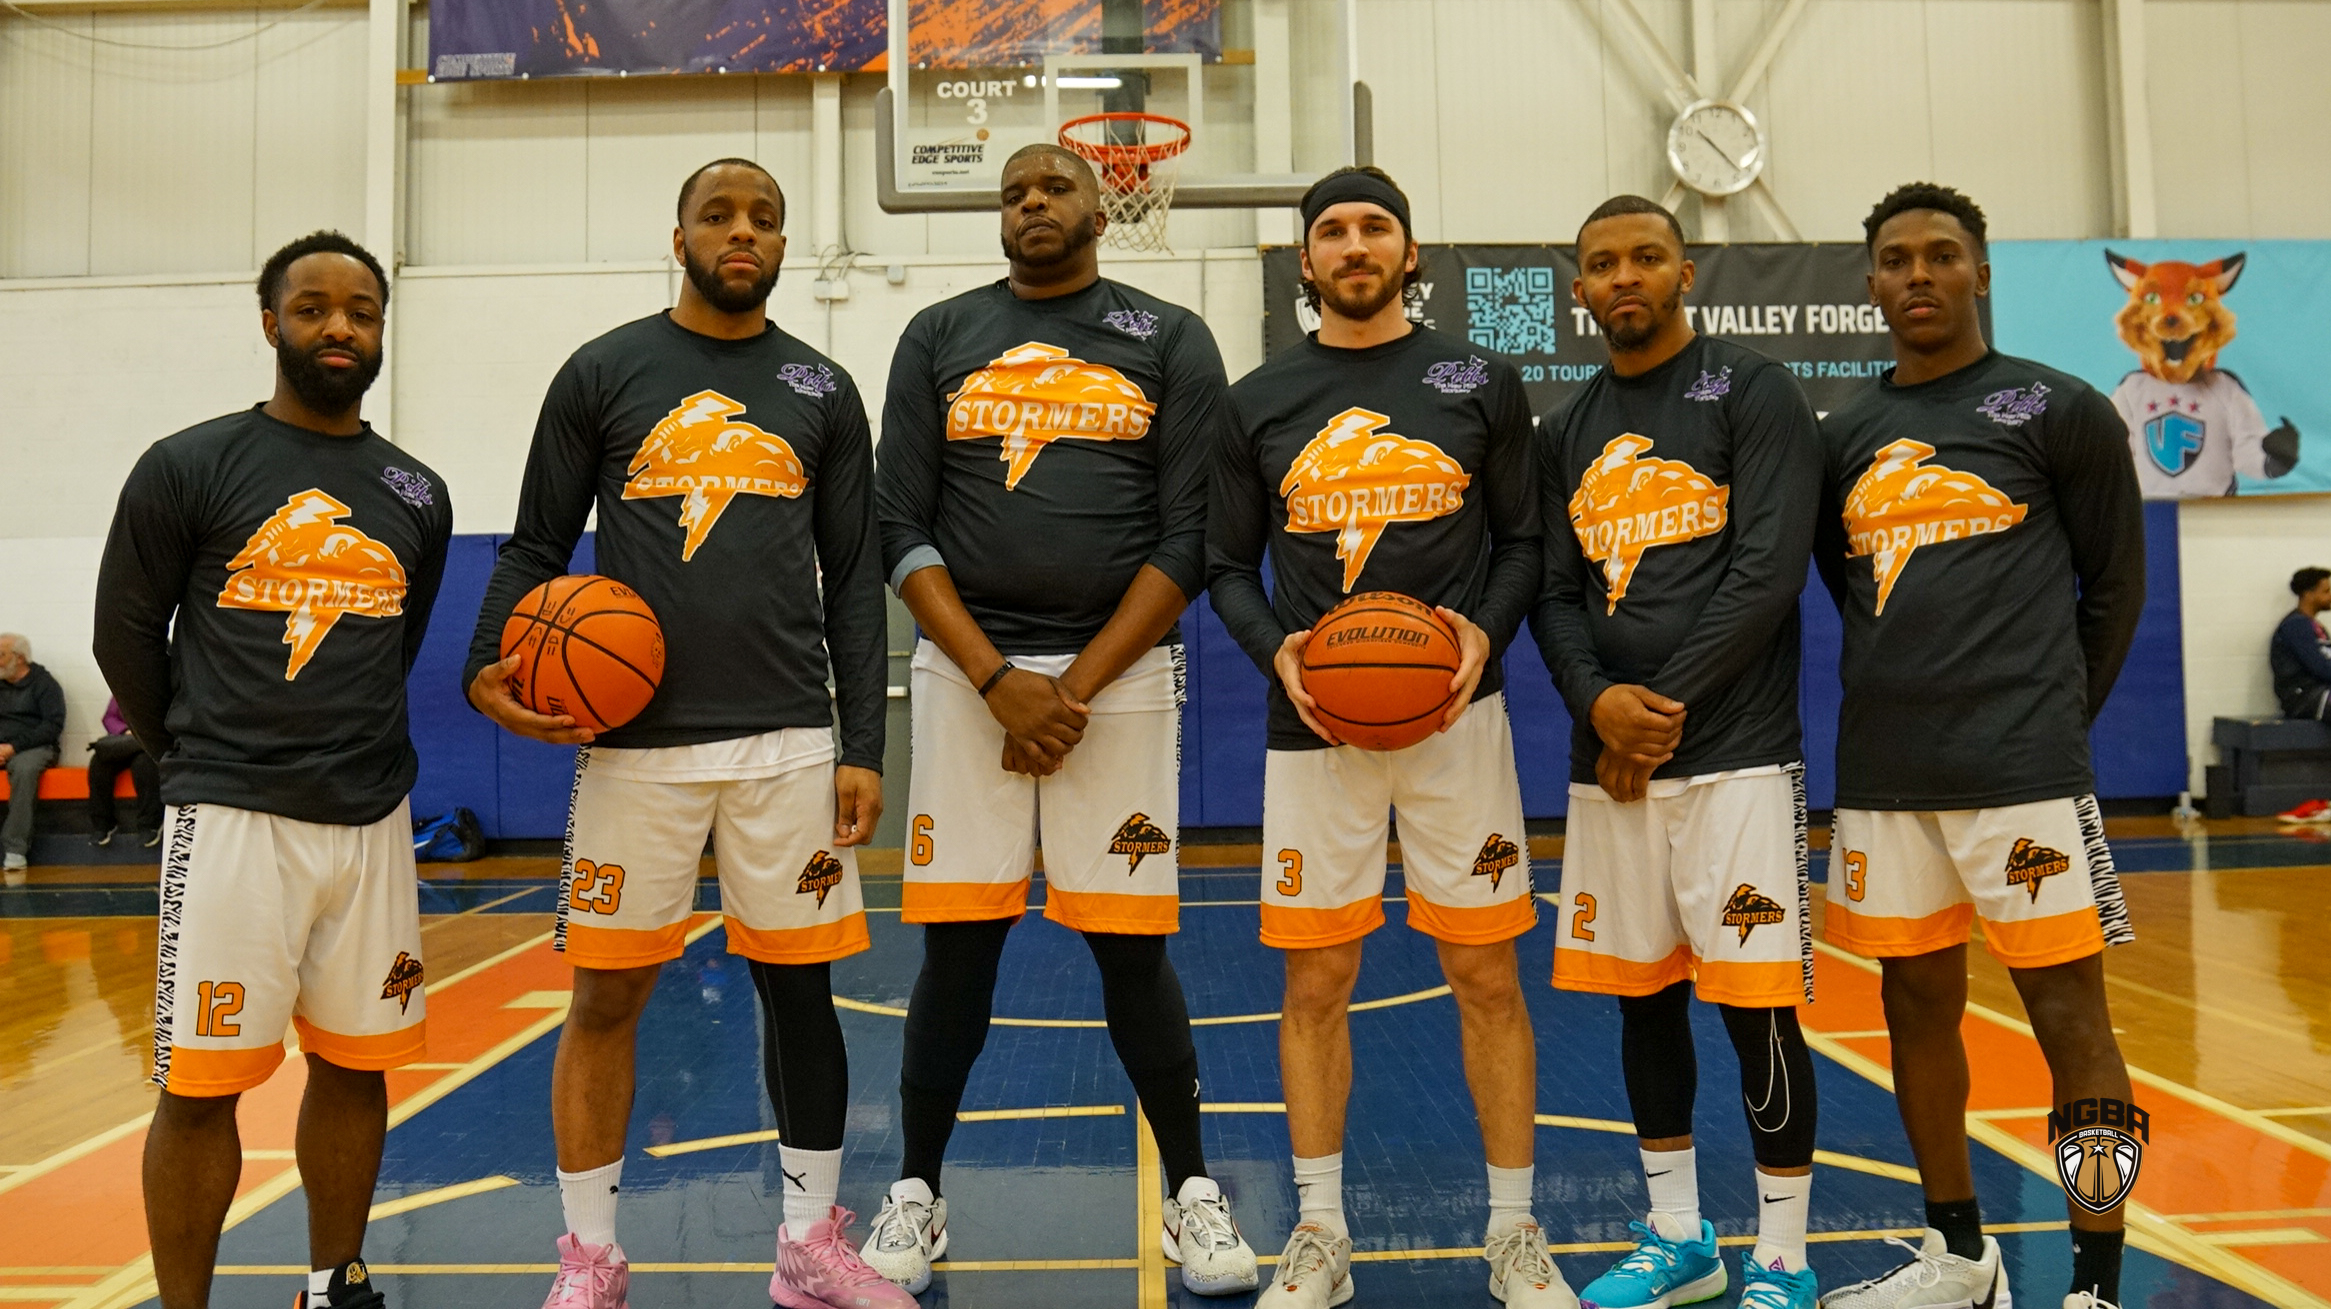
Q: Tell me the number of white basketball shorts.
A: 6